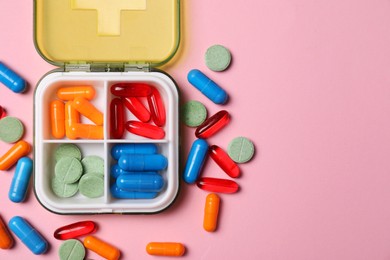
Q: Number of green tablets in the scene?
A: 10